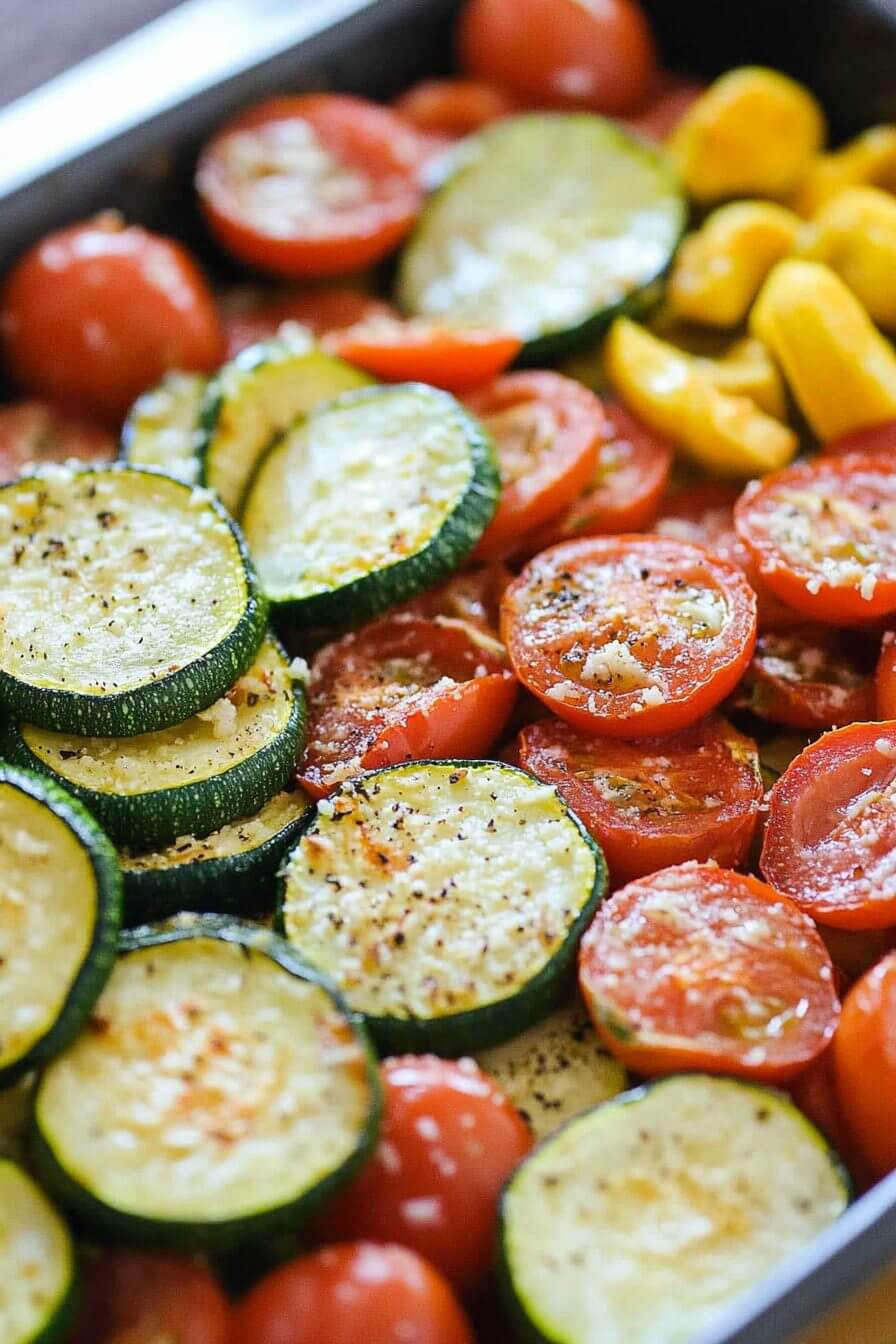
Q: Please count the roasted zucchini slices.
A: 13